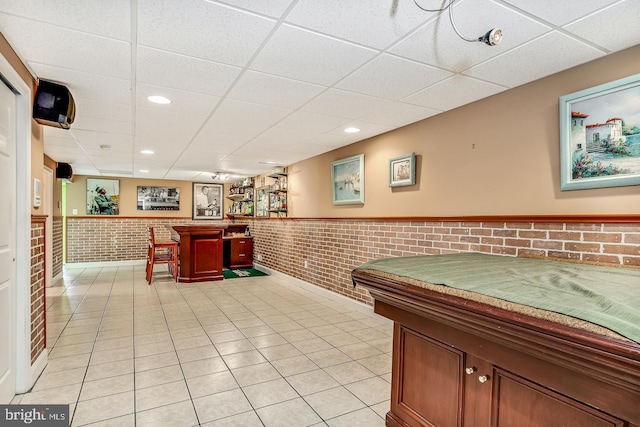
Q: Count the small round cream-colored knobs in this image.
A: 2